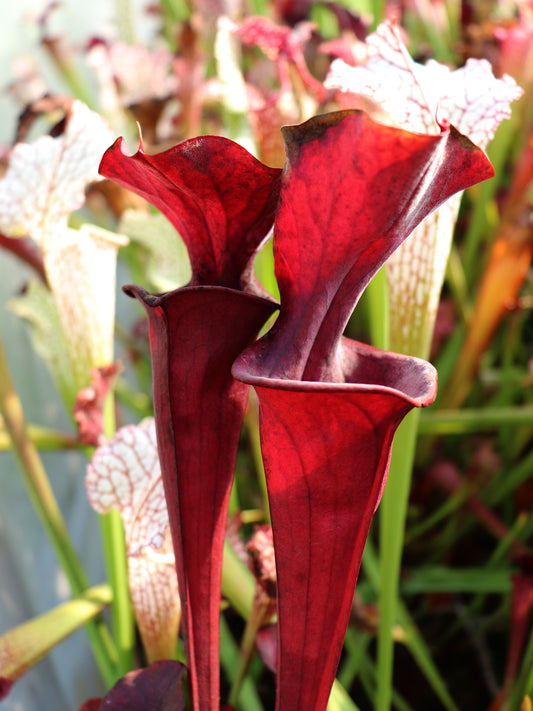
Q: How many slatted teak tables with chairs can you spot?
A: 0